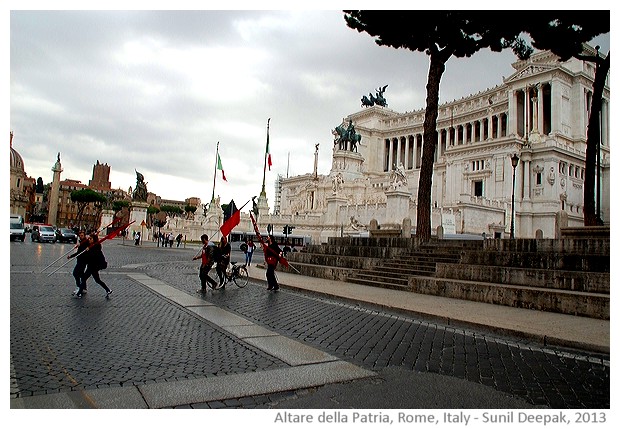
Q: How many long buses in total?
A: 1